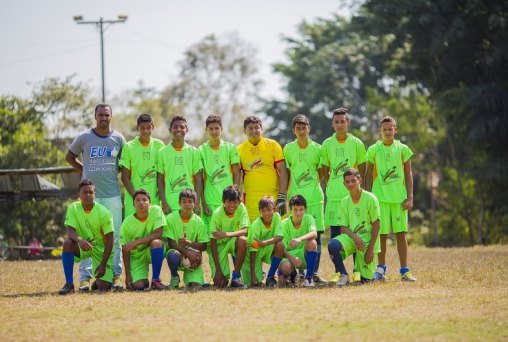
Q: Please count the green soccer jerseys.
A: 13